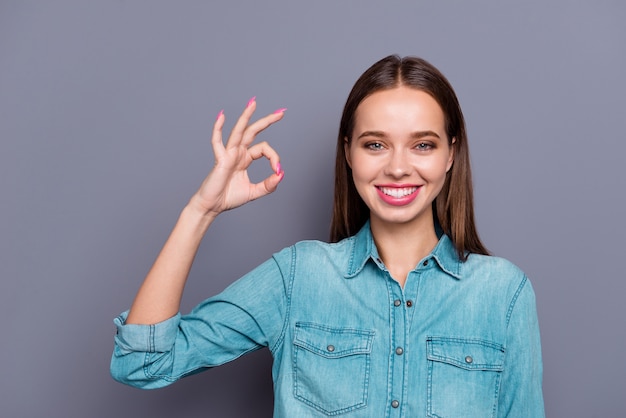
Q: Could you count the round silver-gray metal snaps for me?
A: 5